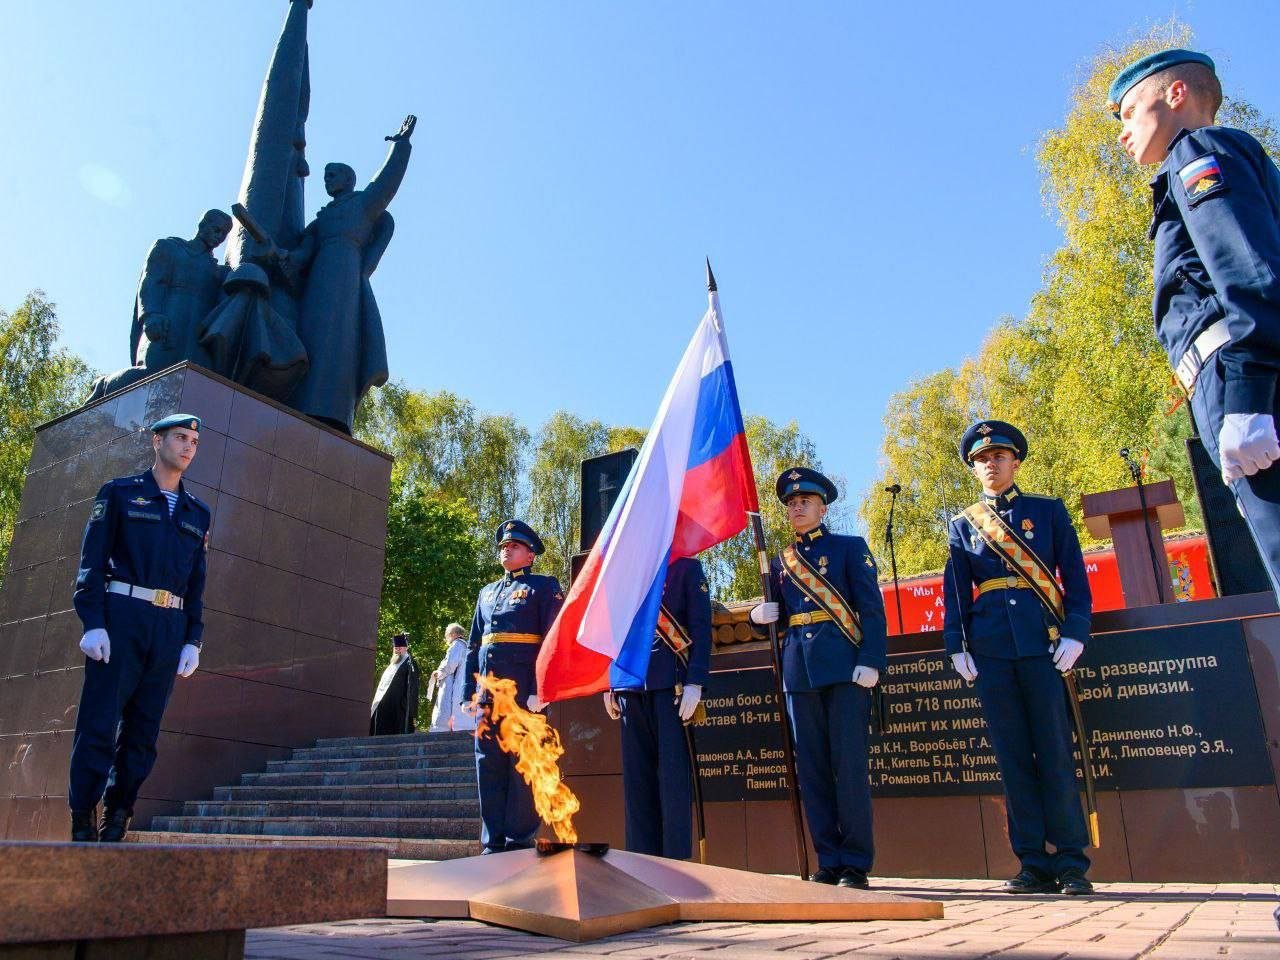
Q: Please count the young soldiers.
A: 6